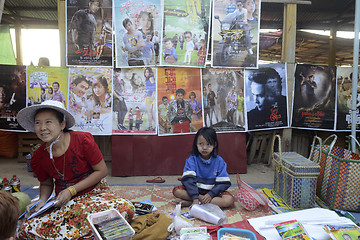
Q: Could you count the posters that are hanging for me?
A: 13